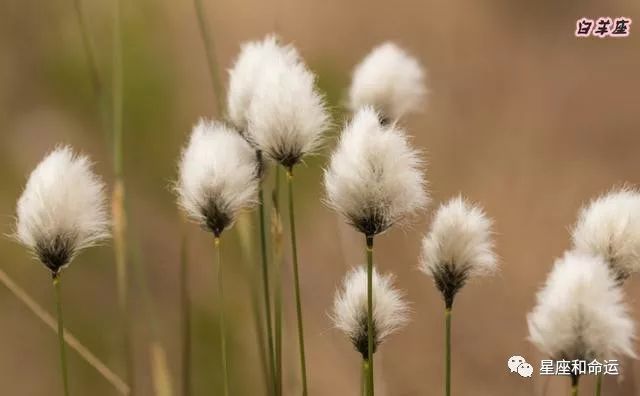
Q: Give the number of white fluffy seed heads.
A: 10